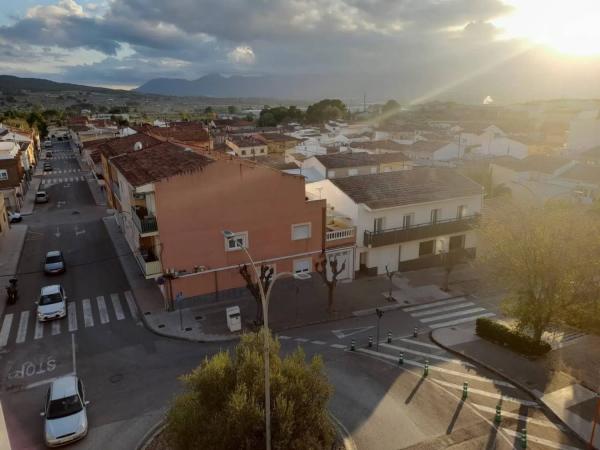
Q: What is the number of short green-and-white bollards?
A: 9